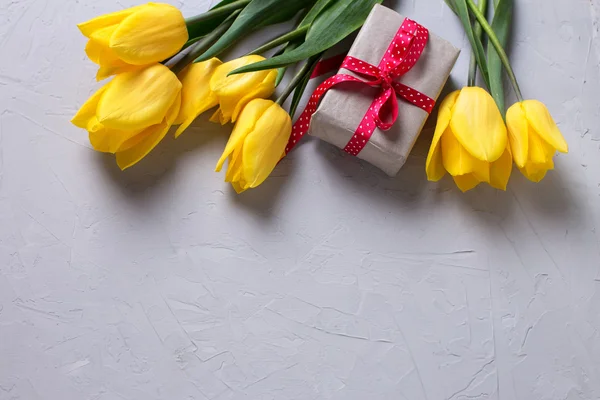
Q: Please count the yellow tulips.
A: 7